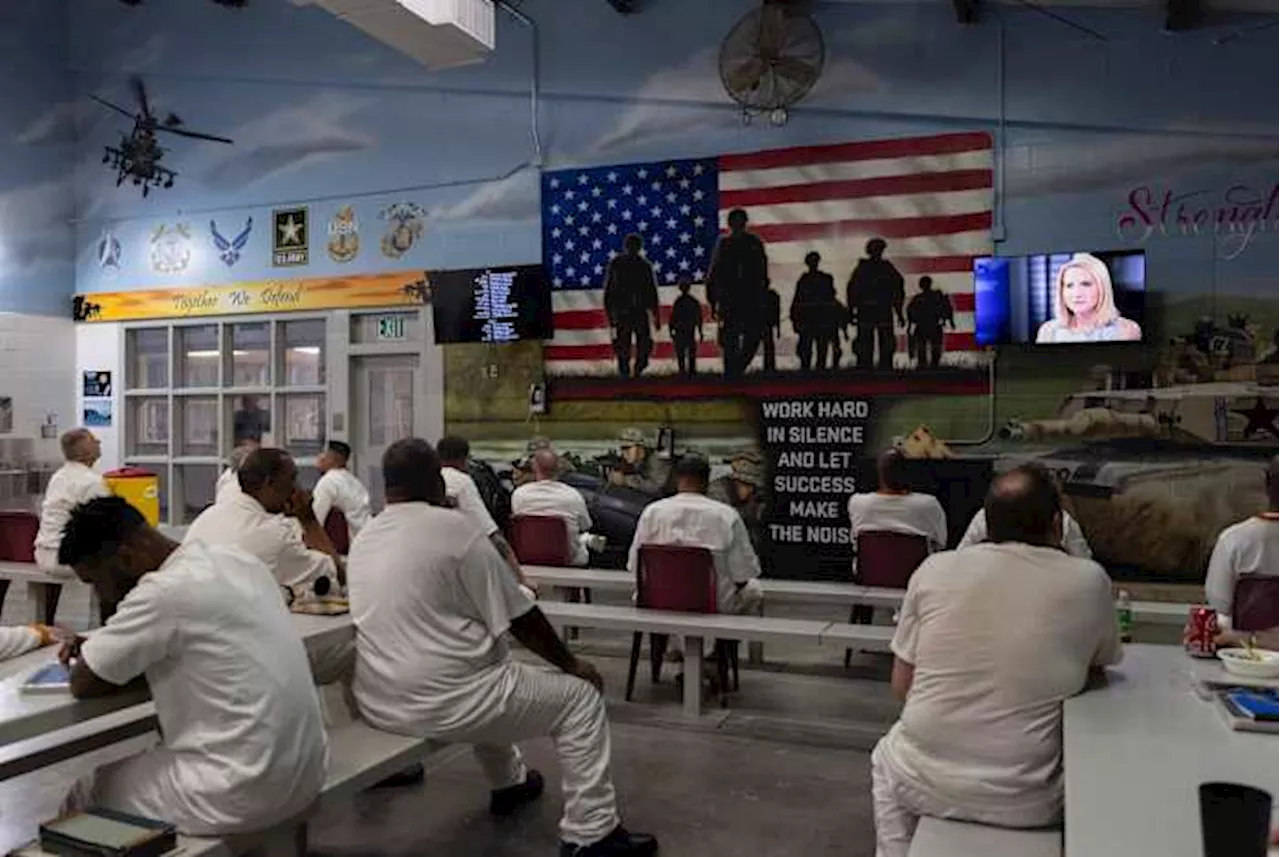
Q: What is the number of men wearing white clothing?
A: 13